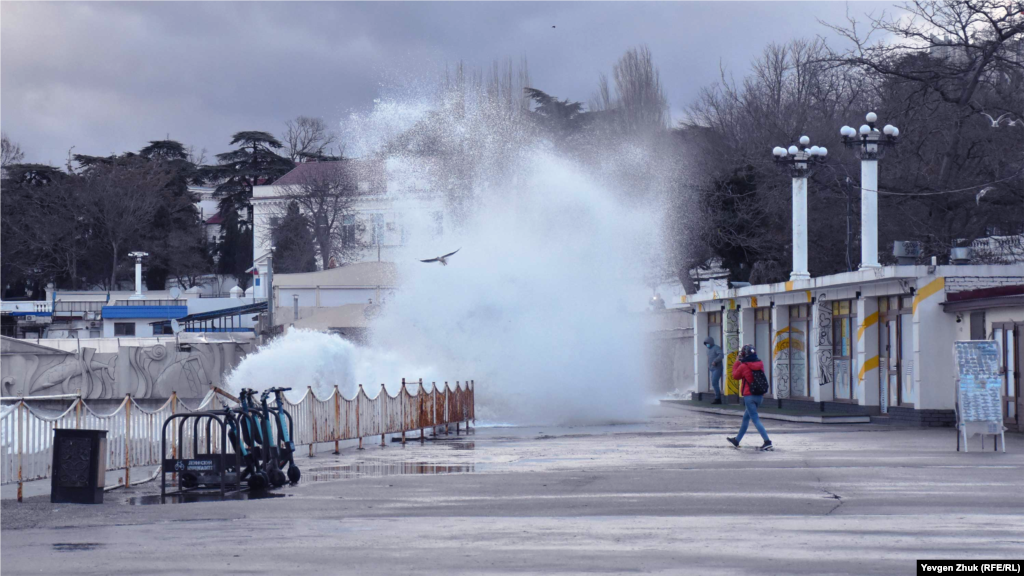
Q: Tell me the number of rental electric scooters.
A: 5